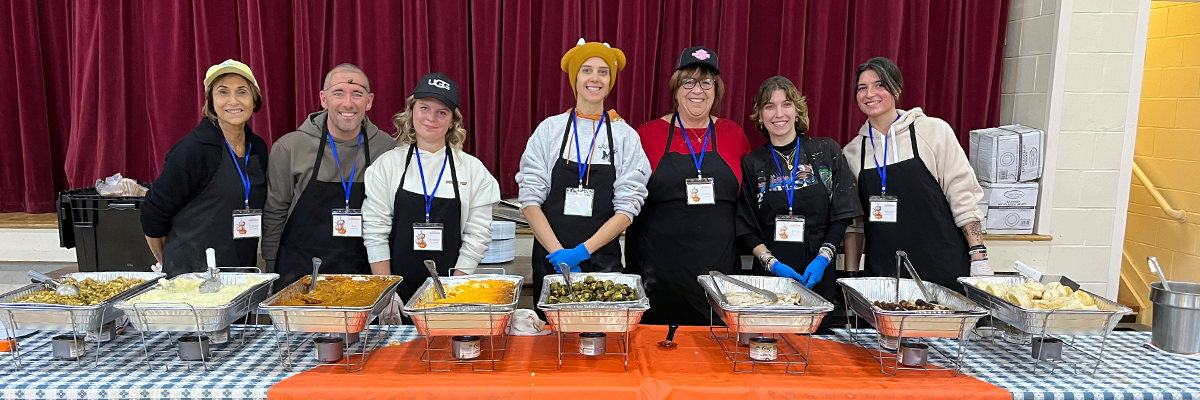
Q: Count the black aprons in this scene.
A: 7